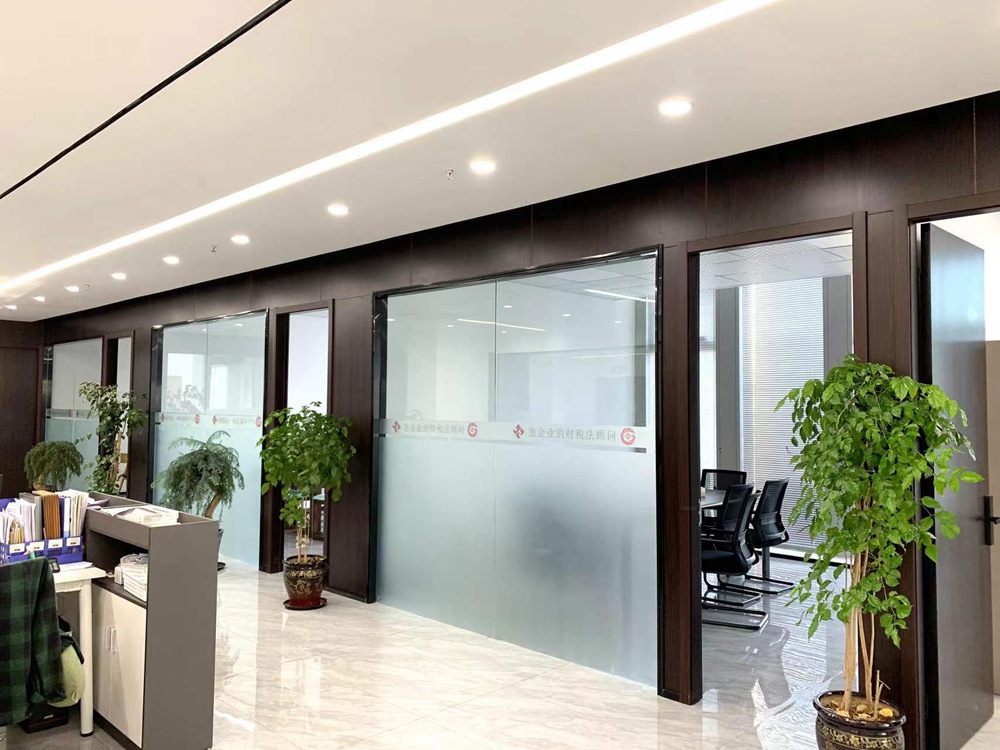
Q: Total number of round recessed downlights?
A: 9